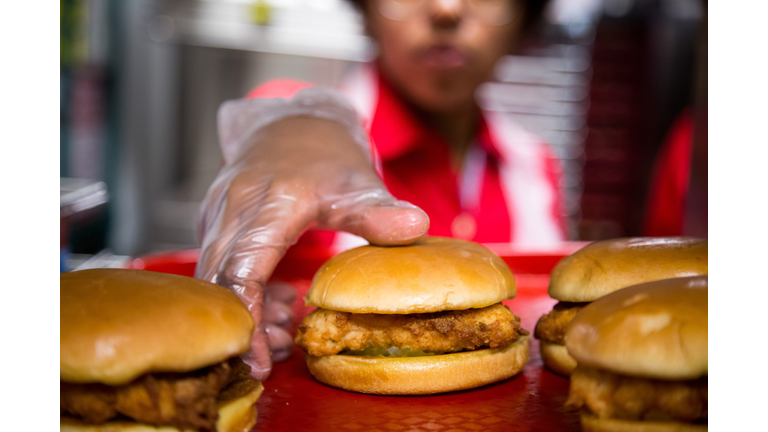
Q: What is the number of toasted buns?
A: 4